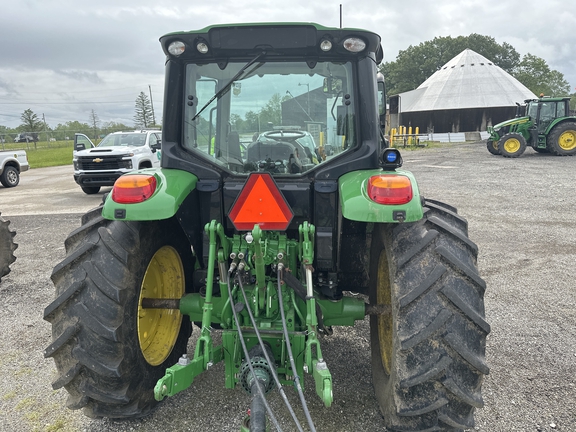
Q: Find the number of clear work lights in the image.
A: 4